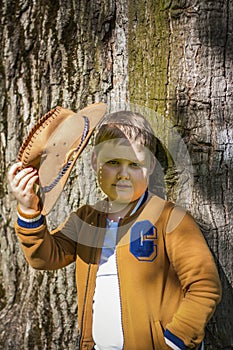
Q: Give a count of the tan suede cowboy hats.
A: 1